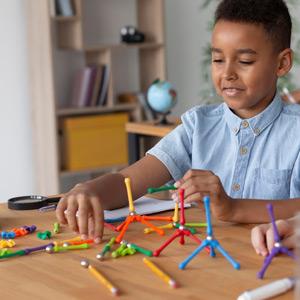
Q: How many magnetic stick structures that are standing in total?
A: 4